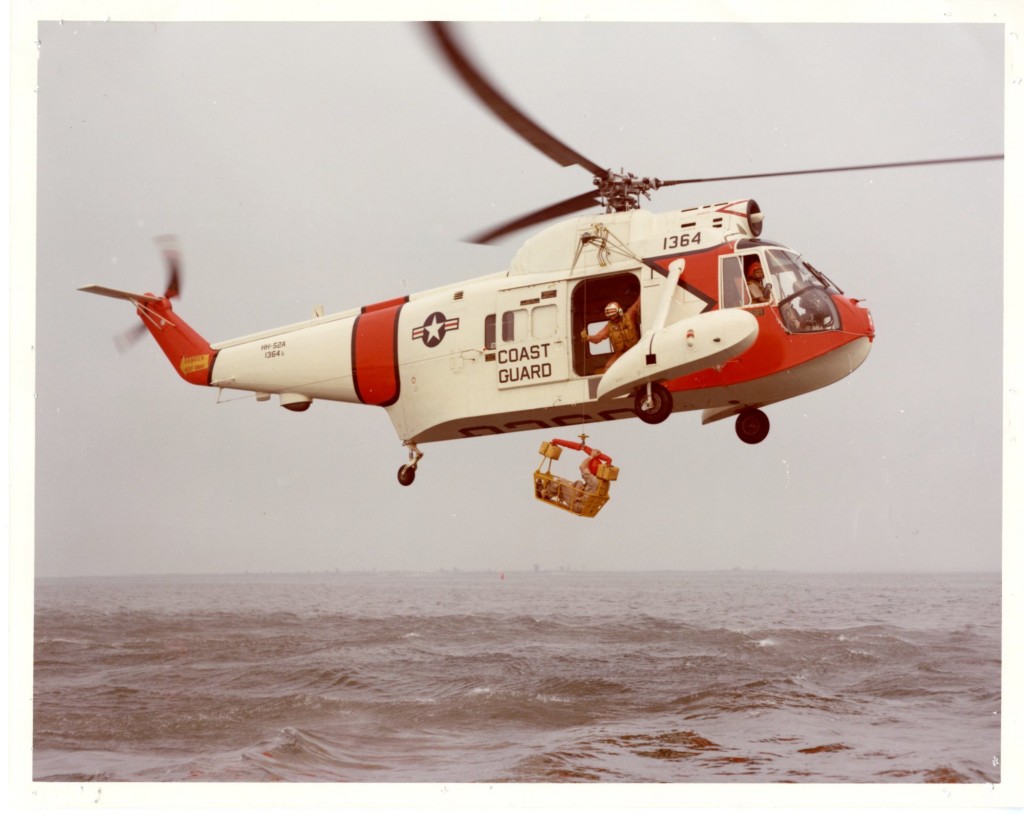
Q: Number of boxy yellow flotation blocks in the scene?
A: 2